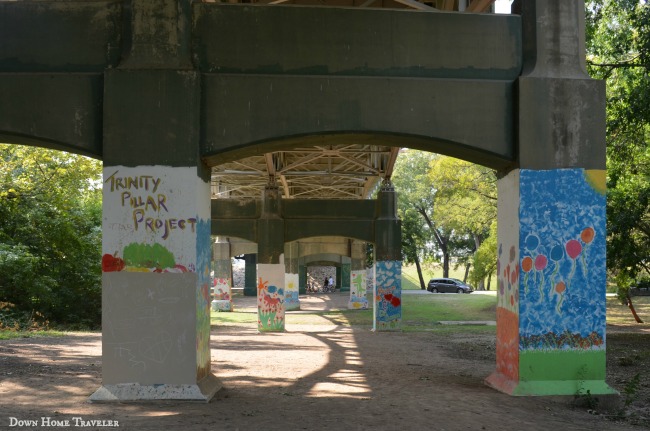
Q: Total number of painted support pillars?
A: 7